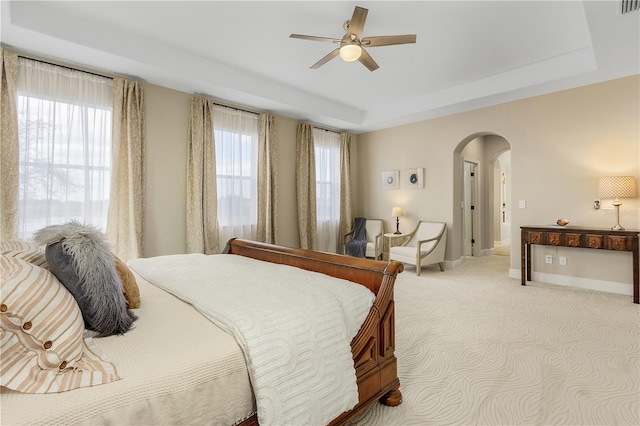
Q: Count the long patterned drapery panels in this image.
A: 6